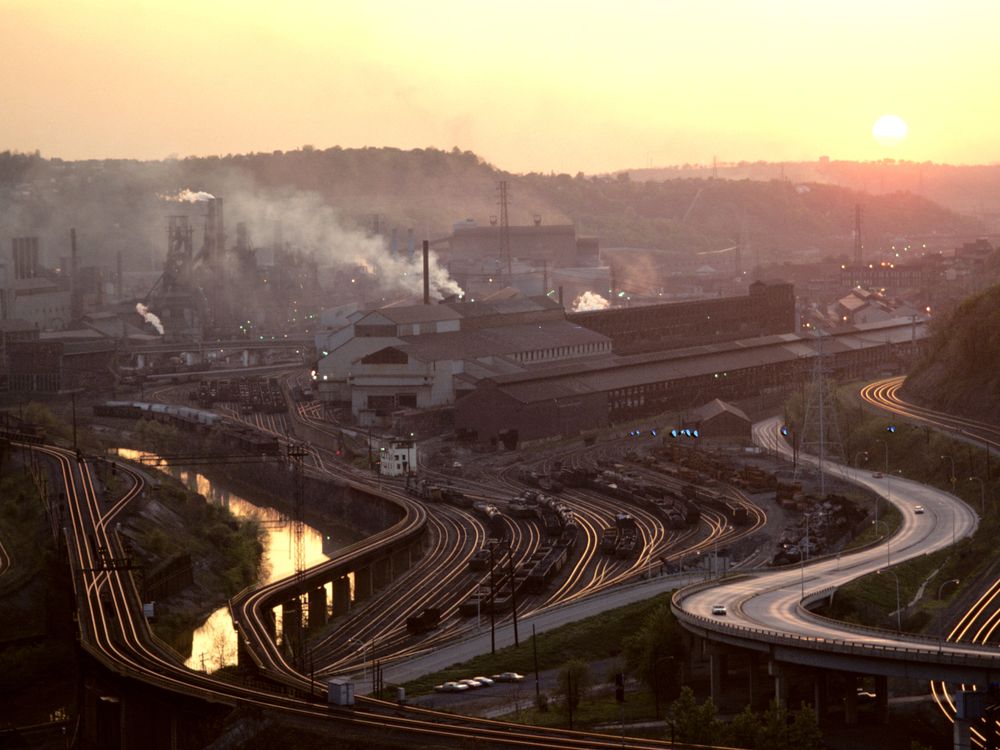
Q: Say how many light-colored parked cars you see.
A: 4